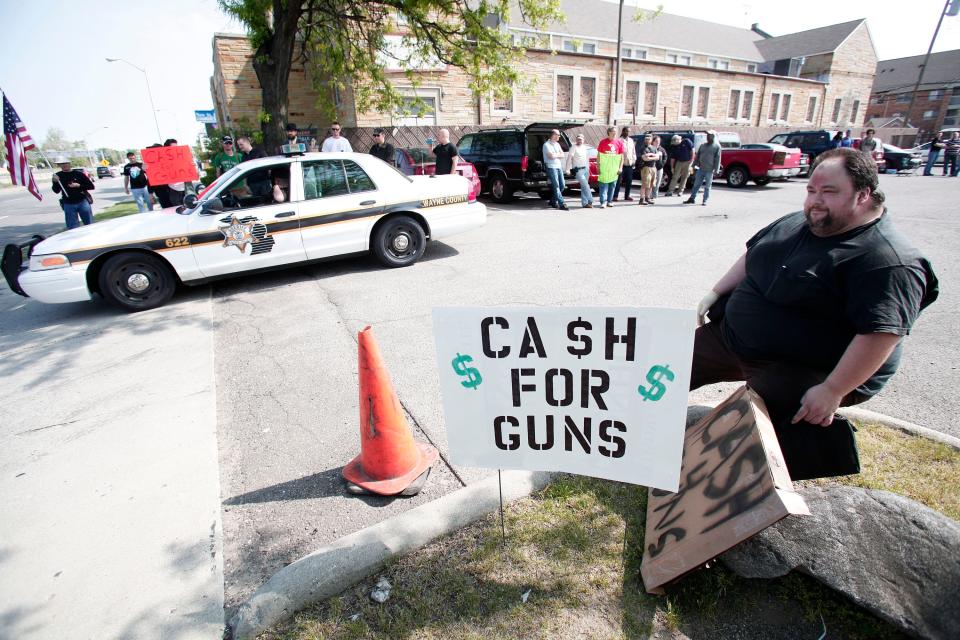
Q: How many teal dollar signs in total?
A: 2